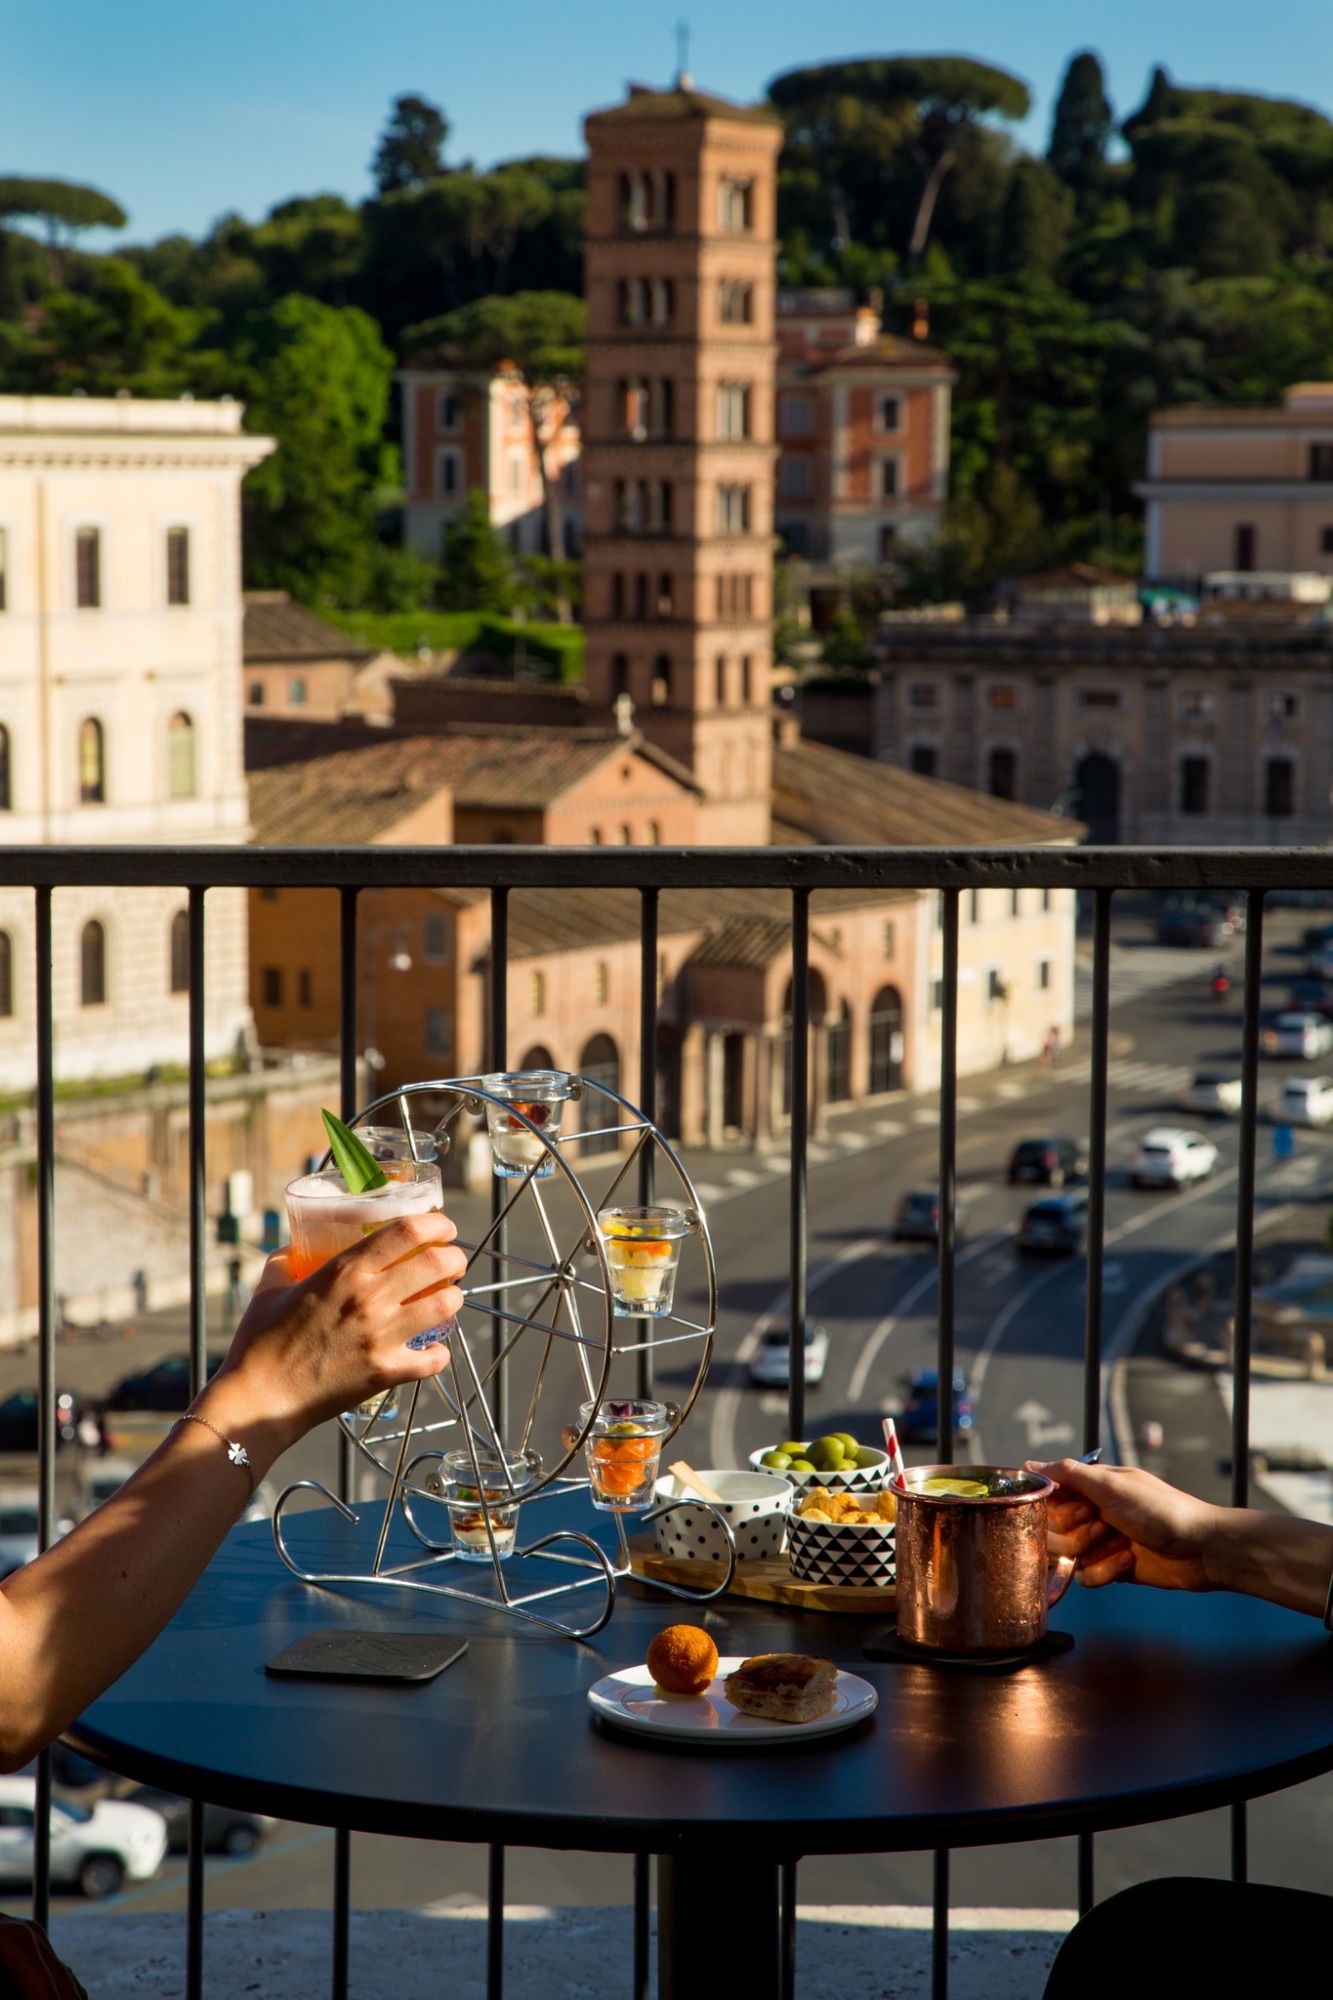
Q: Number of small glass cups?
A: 6